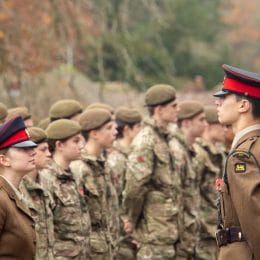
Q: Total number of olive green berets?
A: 12